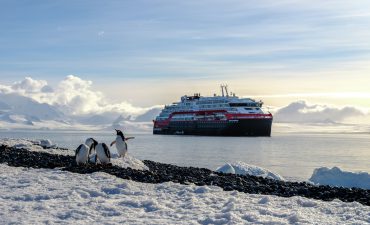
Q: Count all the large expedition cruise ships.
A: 1